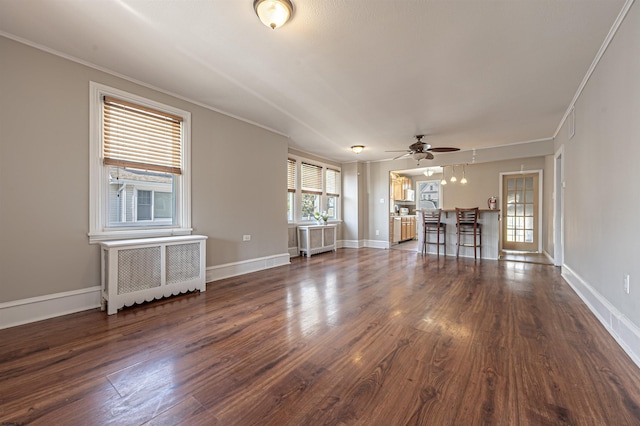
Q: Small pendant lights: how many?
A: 3